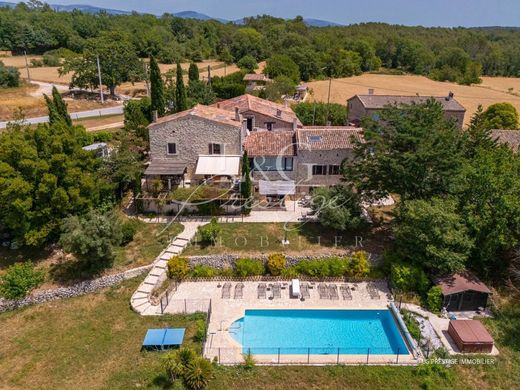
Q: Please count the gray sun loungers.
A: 9